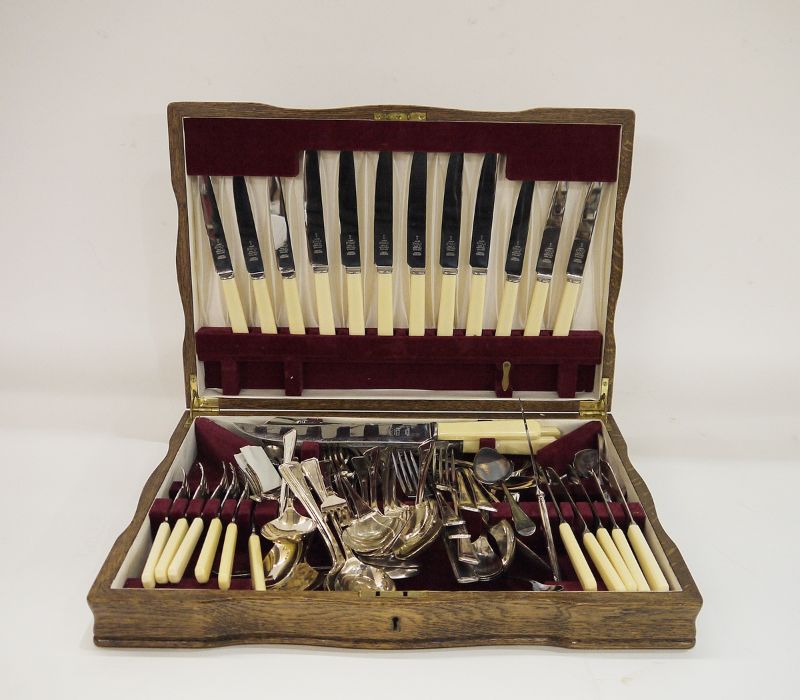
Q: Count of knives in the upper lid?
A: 12